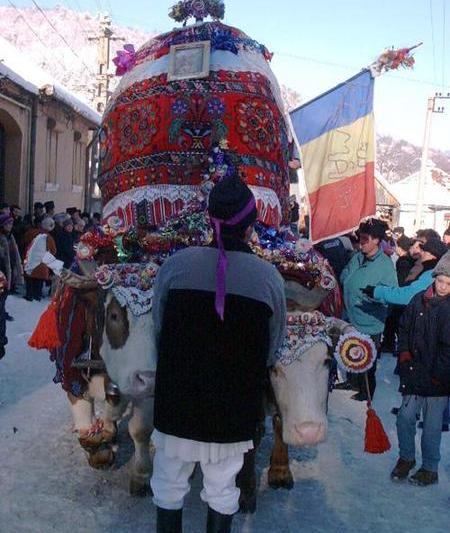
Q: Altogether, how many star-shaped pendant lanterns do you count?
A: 0